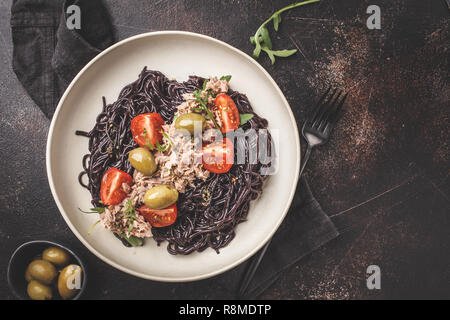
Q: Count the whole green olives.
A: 7